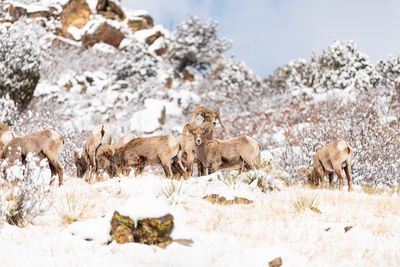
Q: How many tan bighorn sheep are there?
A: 8